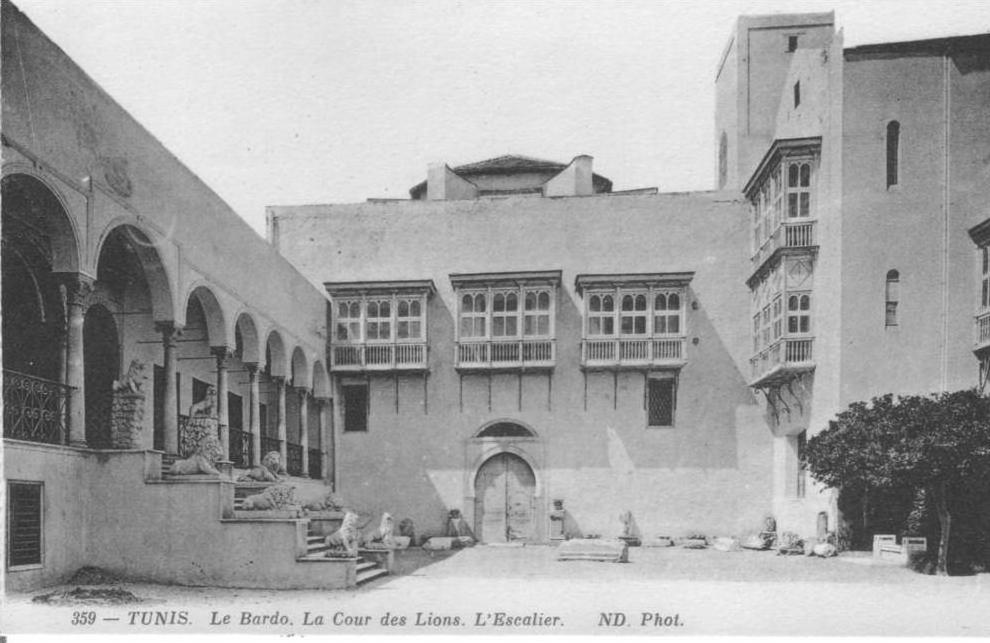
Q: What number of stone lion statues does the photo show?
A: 8